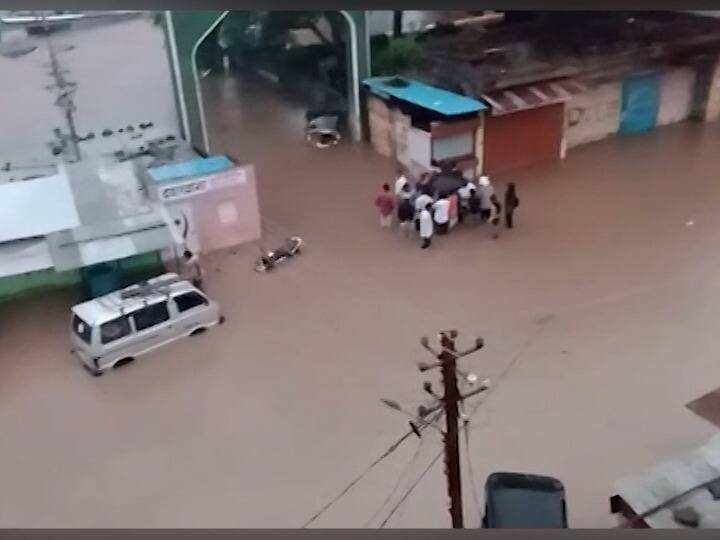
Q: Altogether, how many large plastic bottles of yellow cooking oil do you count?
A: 0